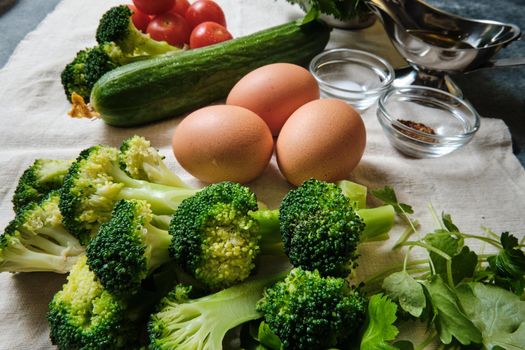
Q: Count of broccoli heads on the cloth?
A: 12